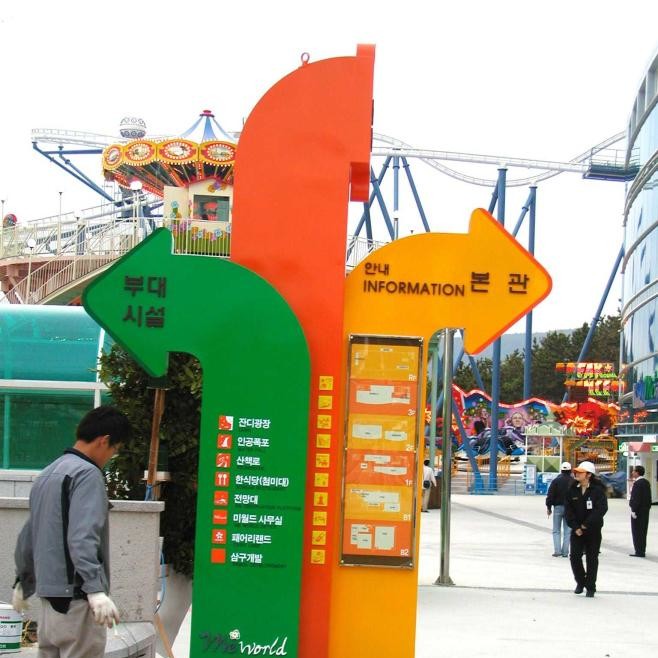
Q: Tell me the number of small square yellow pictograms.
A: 10